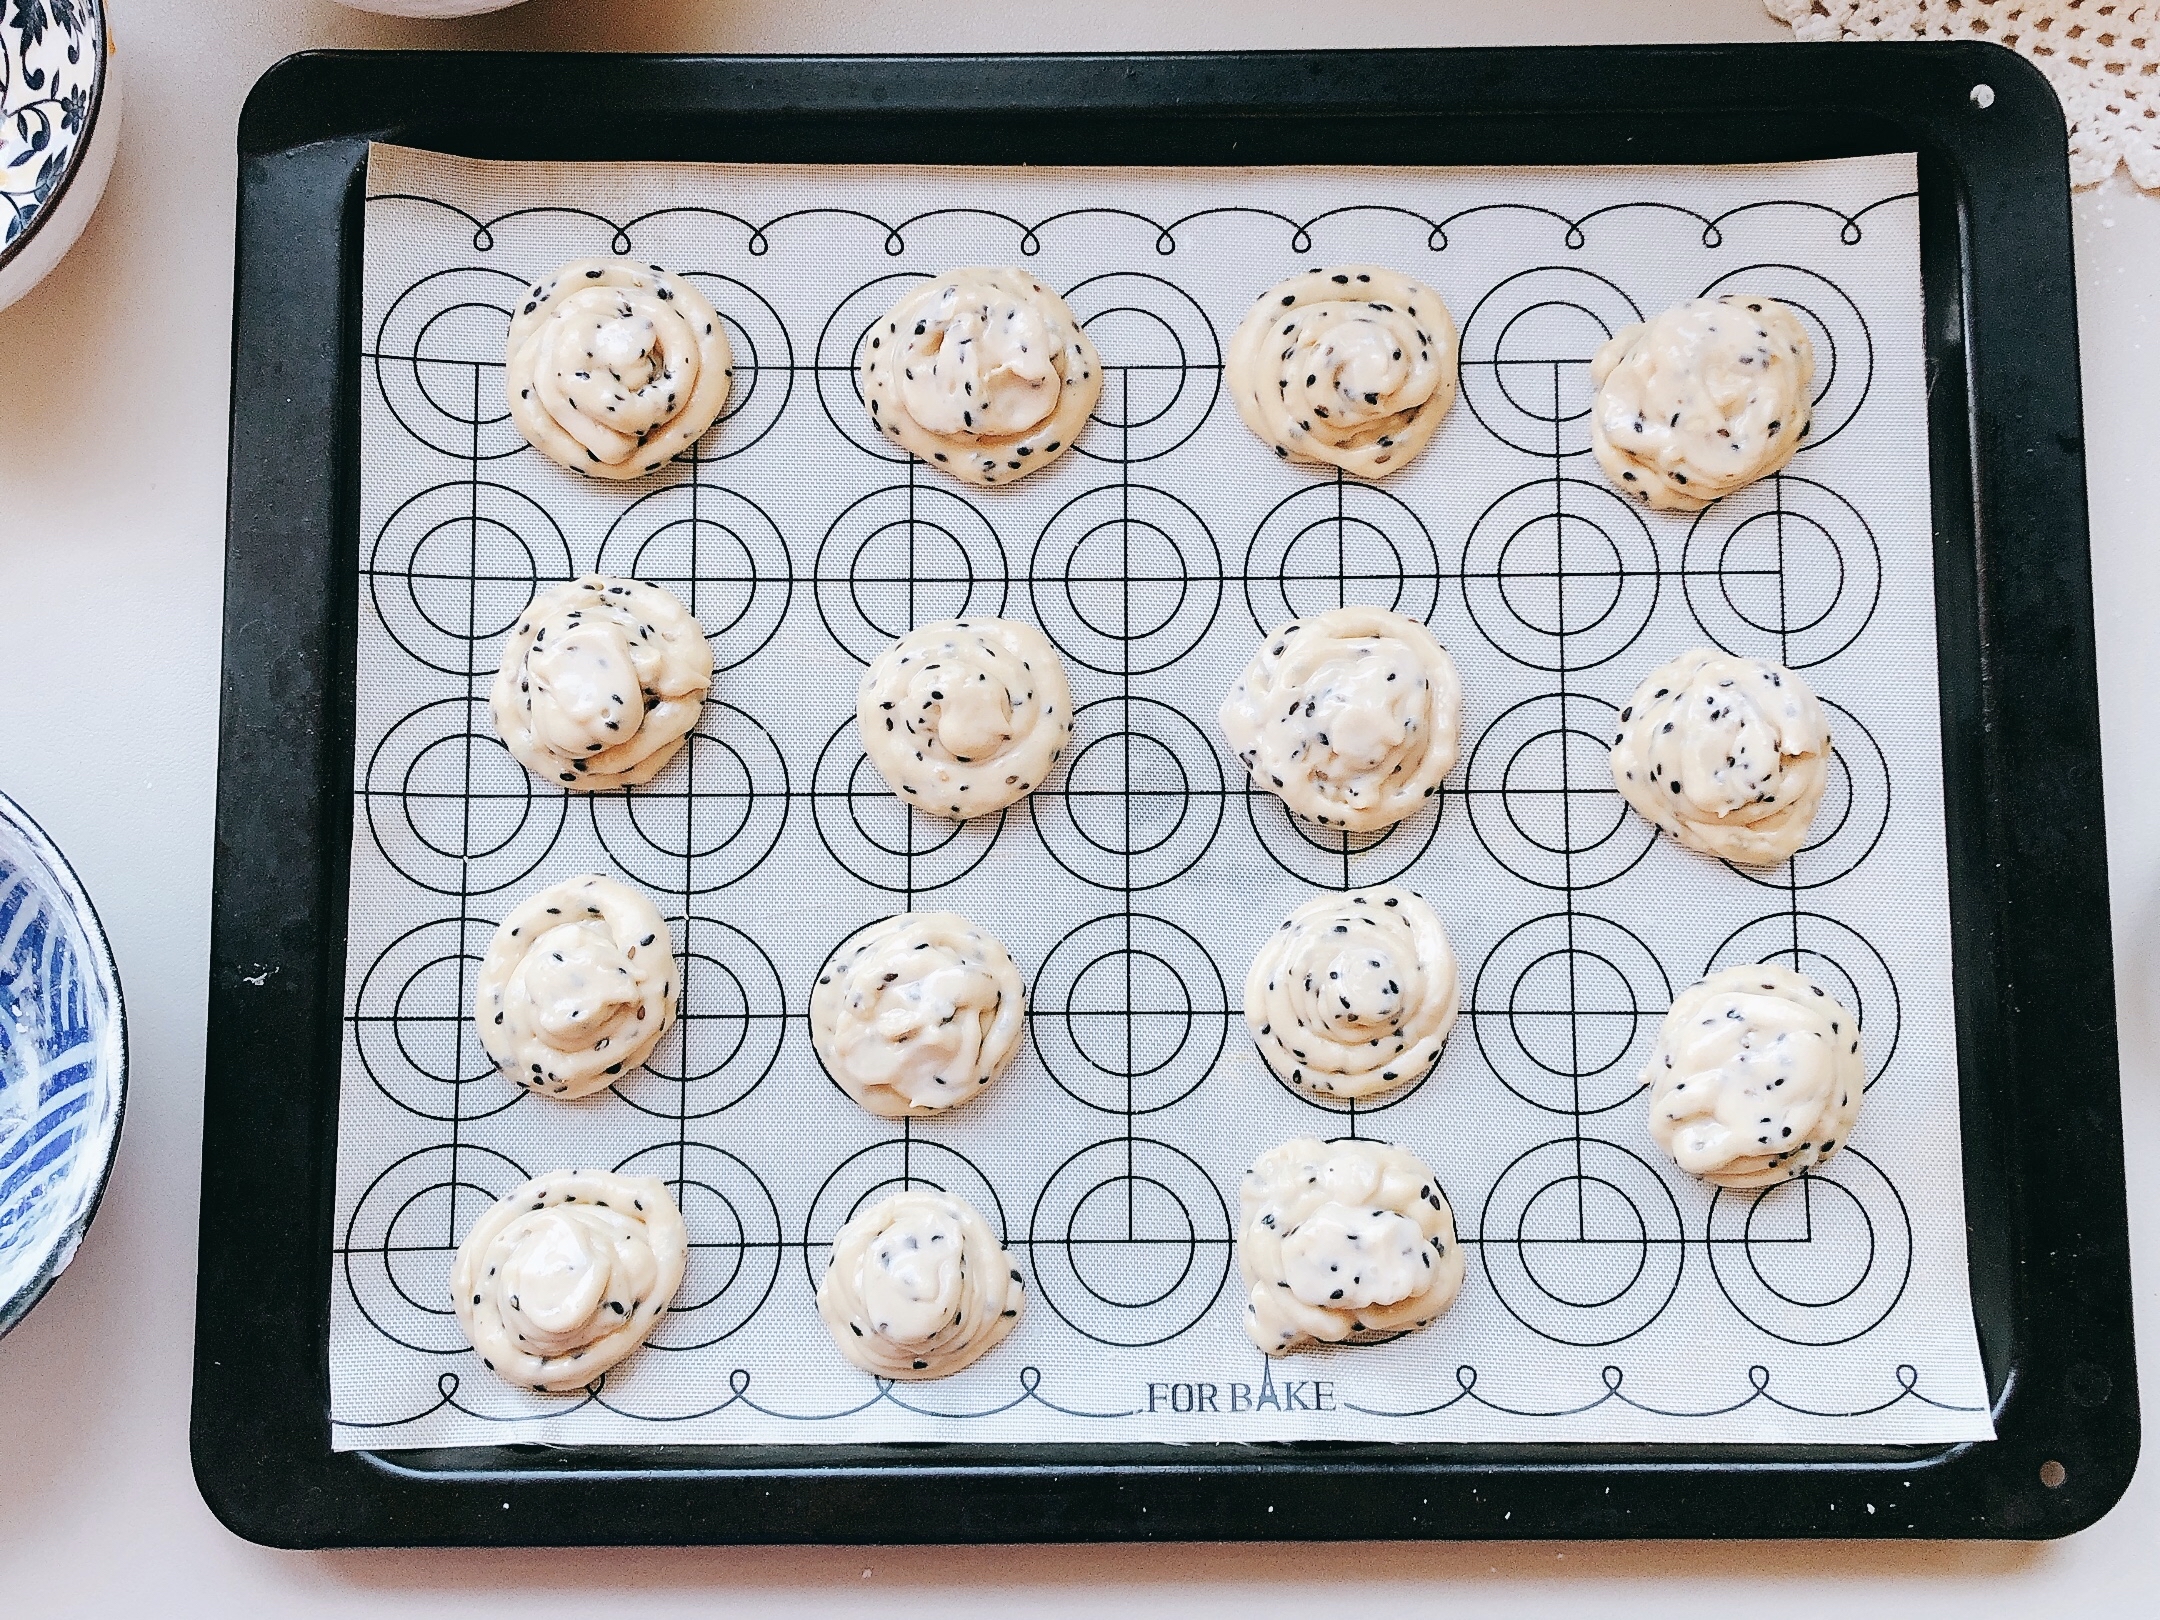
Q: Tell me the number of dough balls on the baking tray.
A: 15